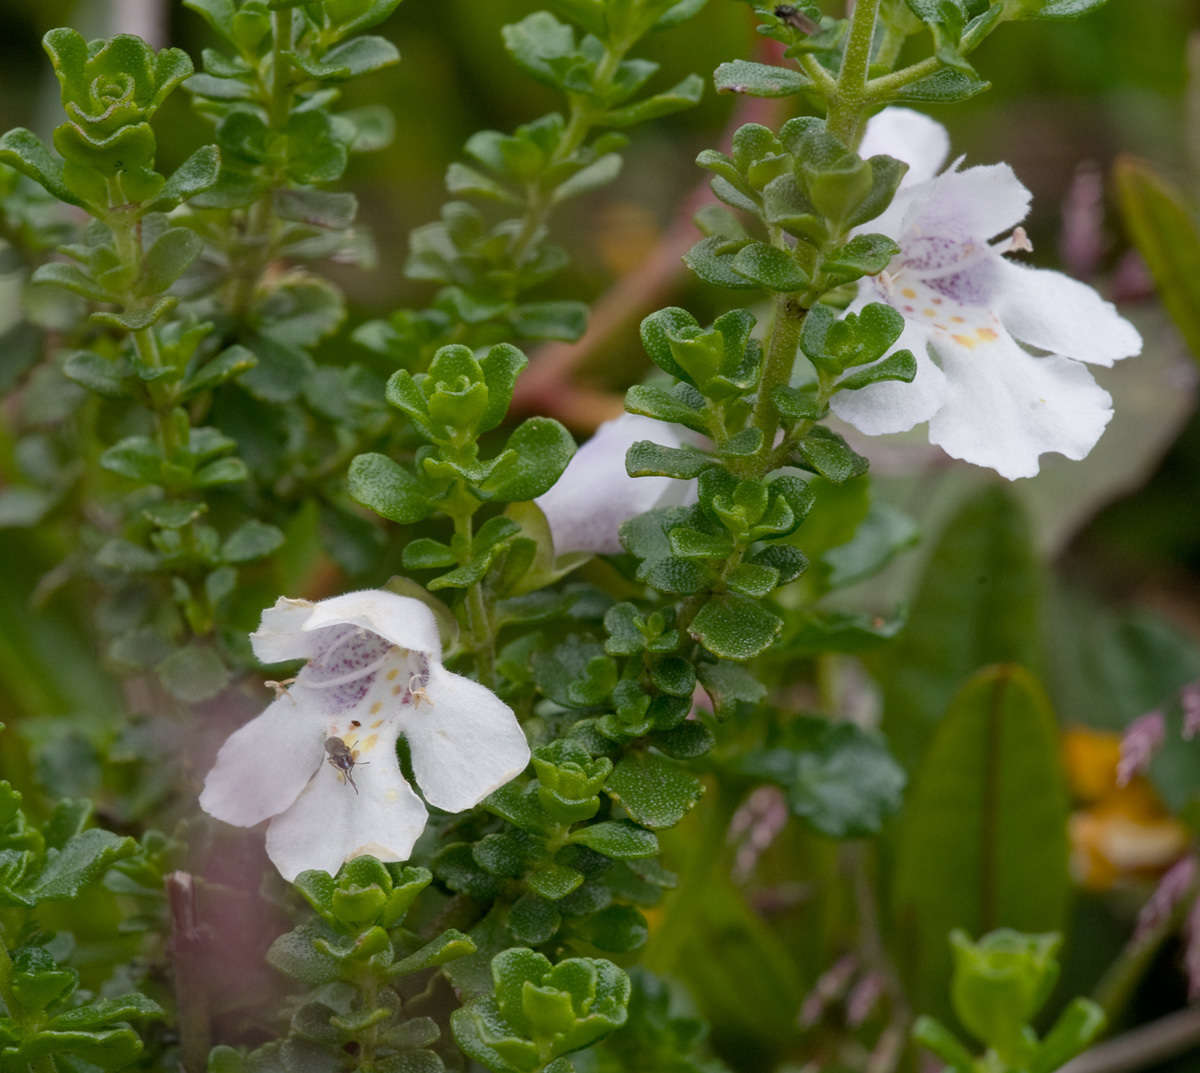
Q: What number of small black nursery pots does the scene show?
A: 0